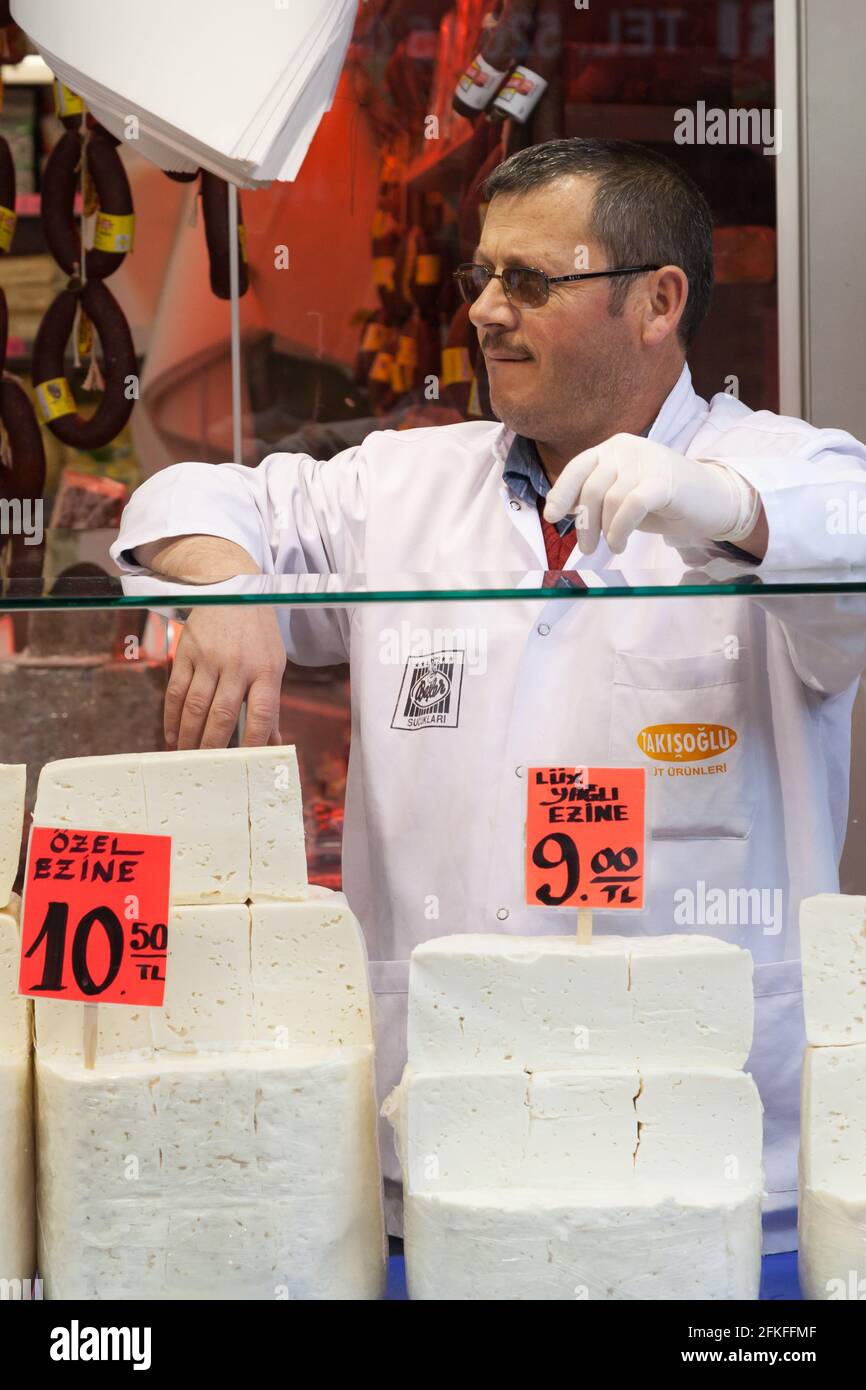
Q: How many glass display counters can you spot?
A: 1